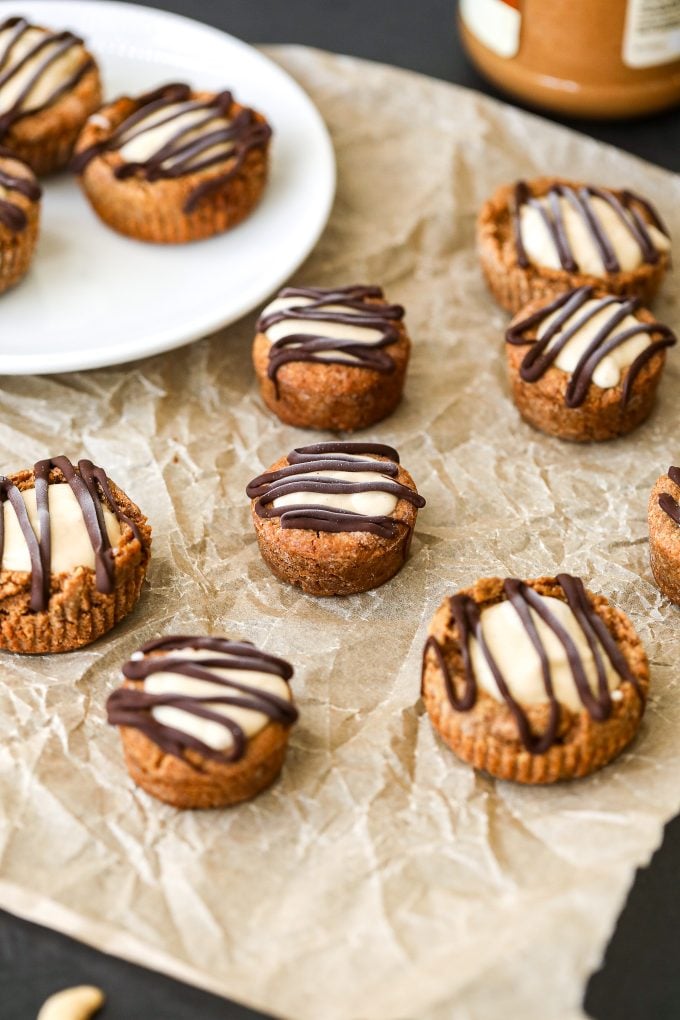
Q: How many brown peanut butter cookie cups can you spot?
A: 11